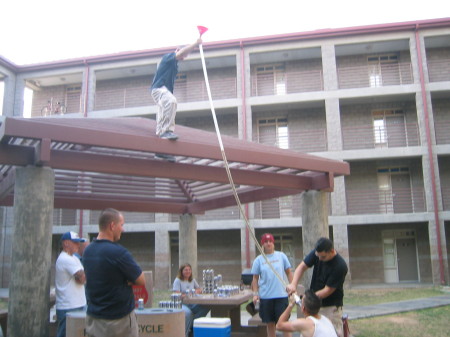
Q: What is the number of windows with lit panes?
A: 4